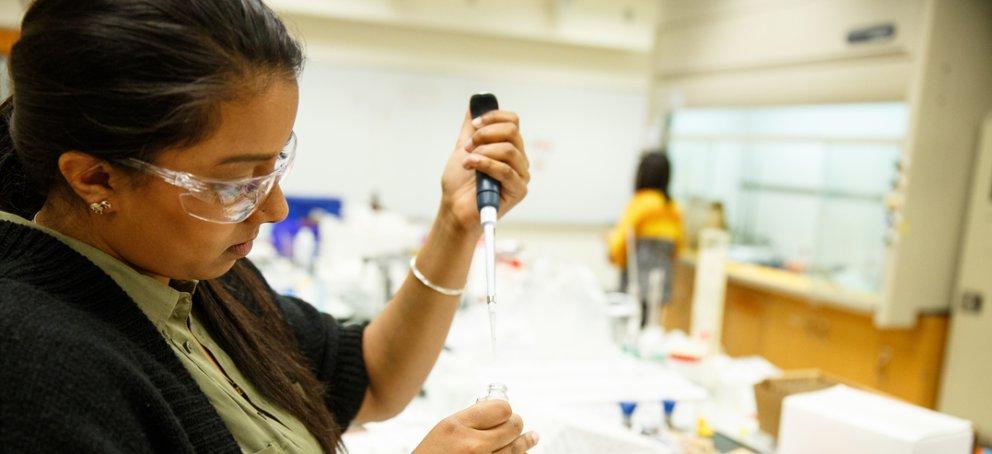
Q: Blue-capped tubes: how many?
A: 2